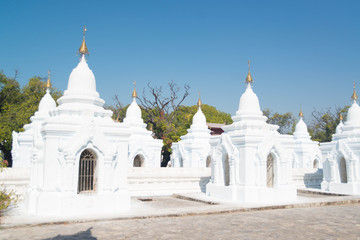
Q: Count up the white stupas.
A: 8